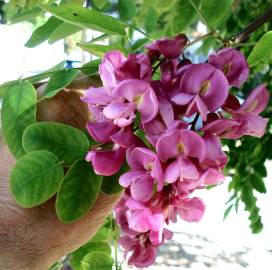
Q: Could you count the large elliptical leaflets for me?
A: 4